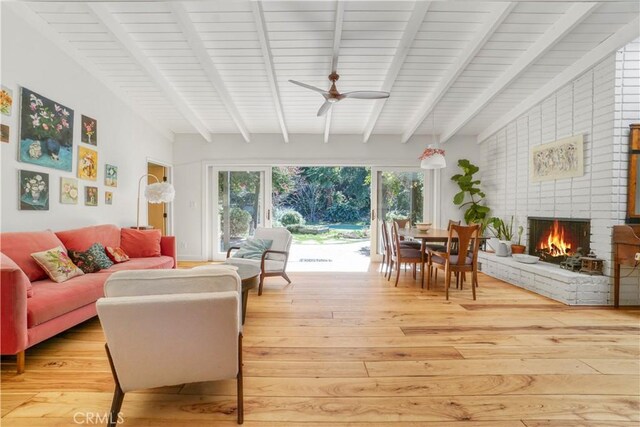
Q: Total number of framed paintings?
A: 11